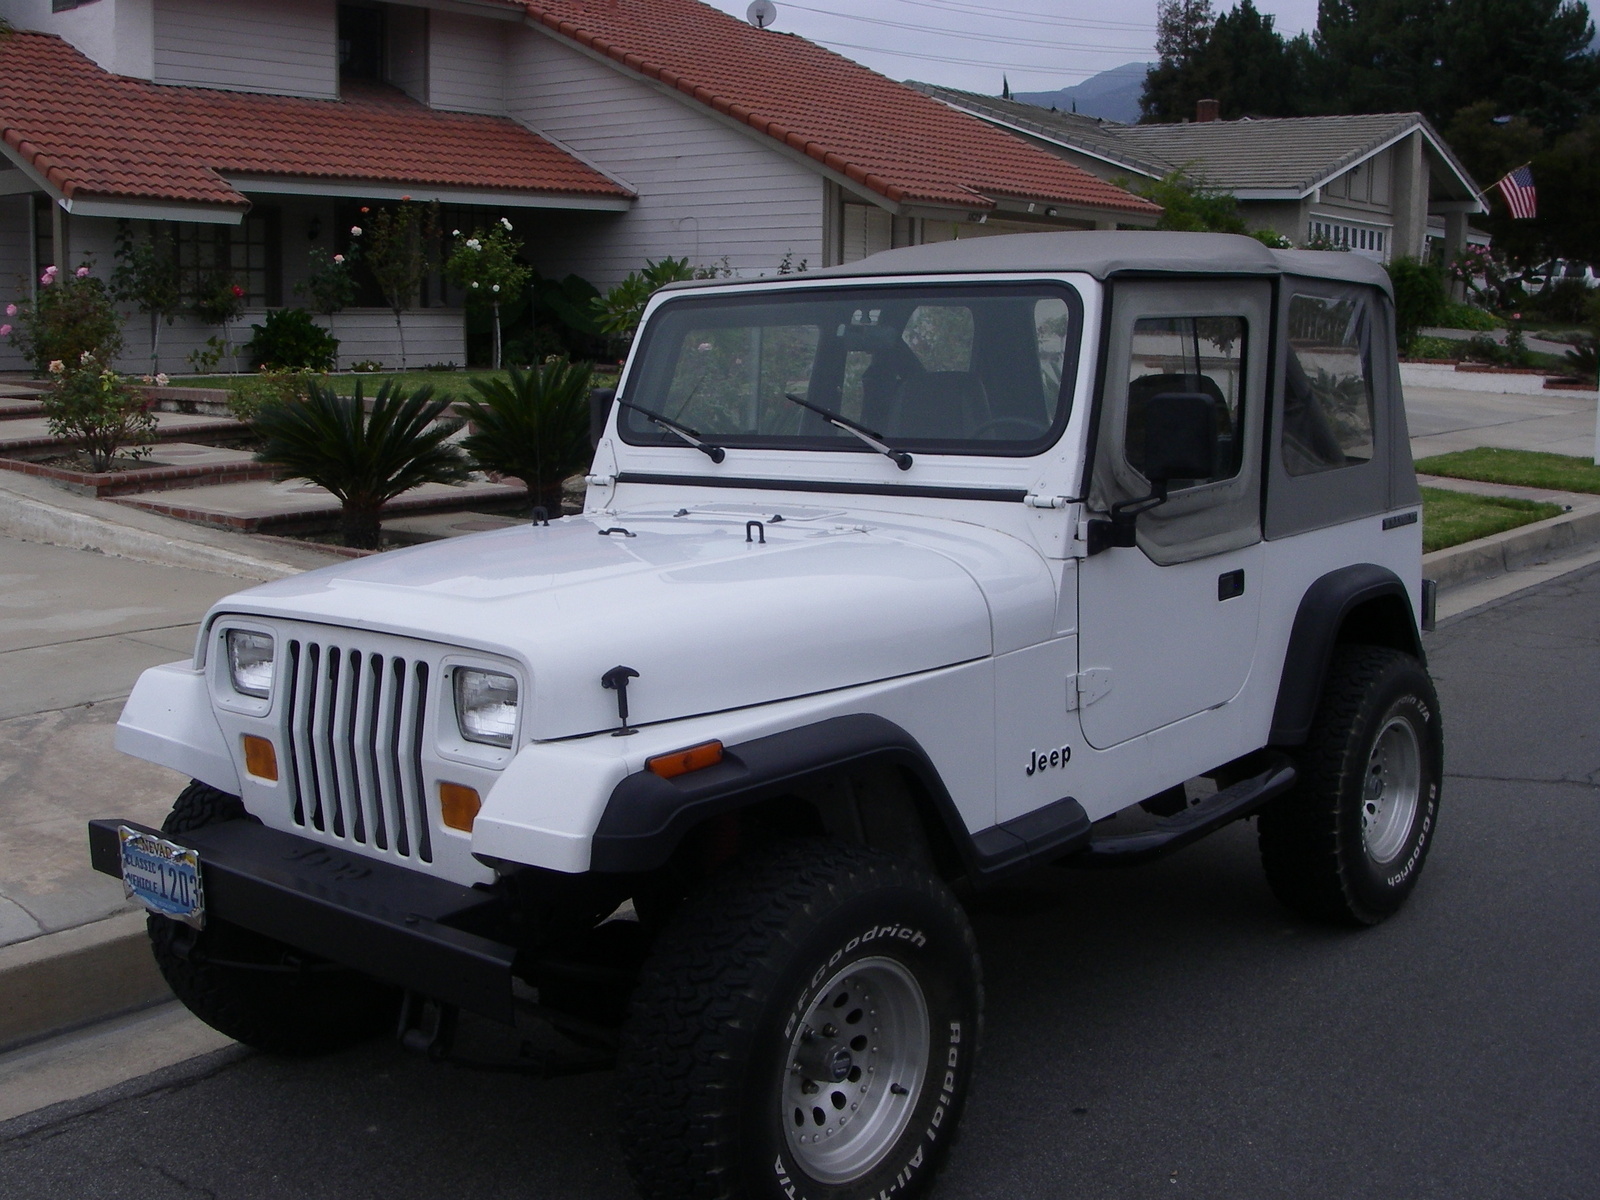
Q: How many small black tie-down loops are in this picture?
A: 3